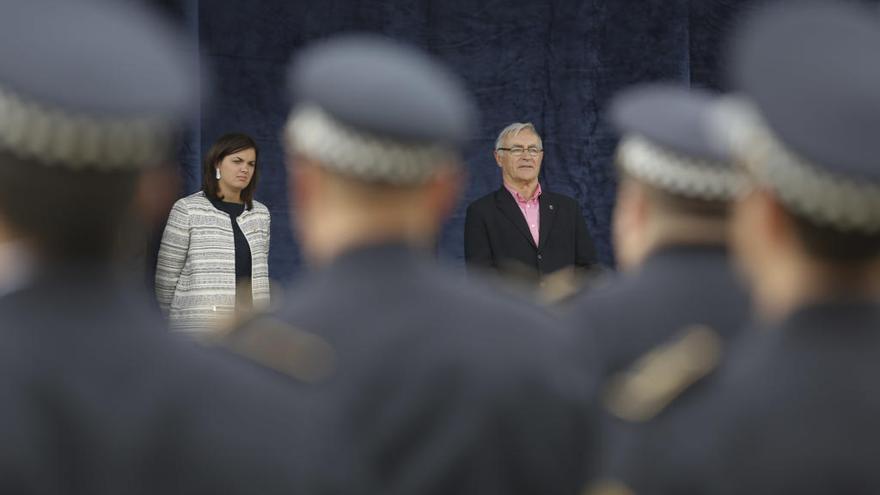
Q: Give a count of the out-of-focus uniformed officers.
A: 4